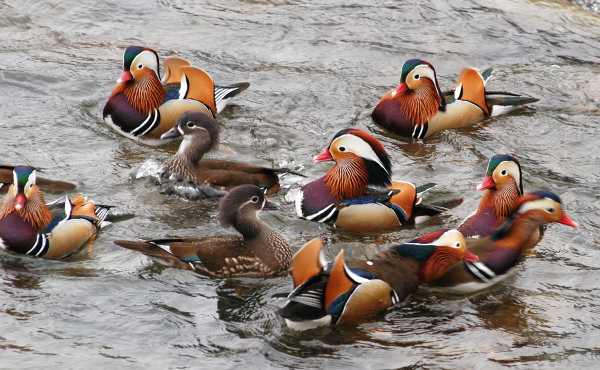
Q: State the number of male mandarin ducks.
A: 7